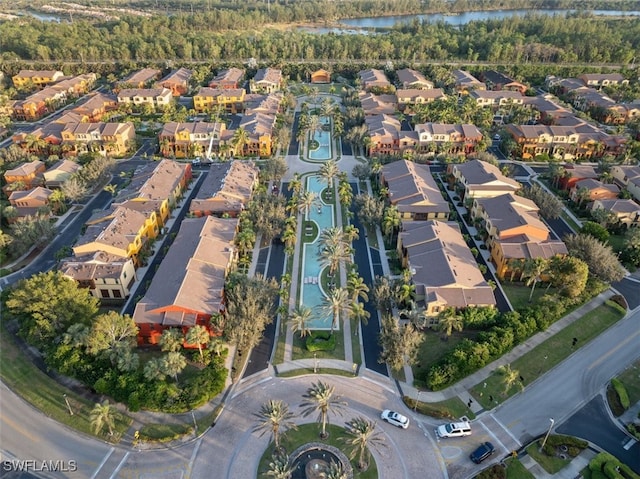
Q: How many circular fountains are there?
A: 1